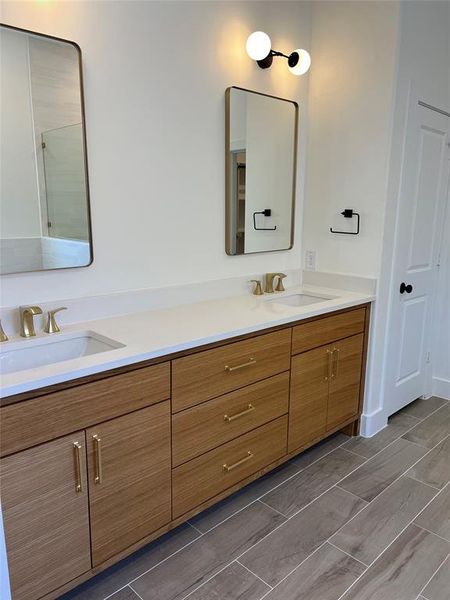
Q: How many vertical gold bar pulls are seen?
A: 4